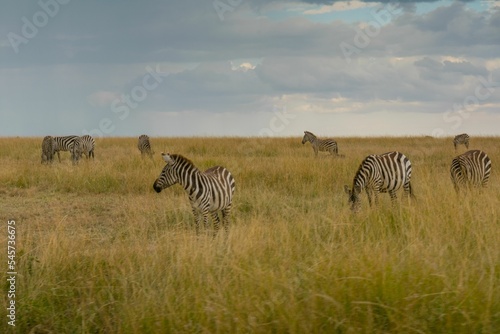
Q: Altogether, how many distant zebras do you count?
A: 6